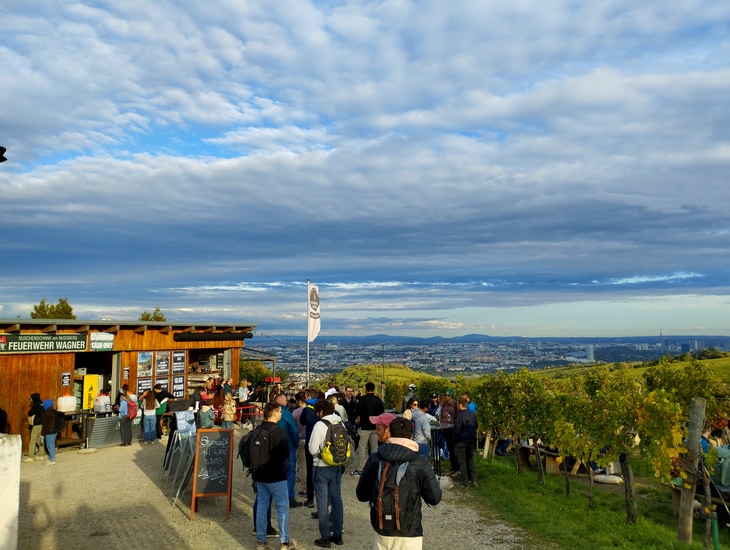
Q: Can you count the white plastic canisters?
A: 3